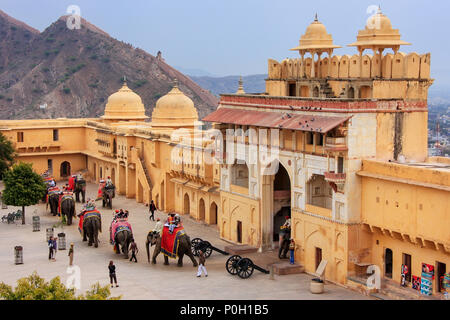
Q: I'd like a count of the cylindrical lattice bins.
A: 4